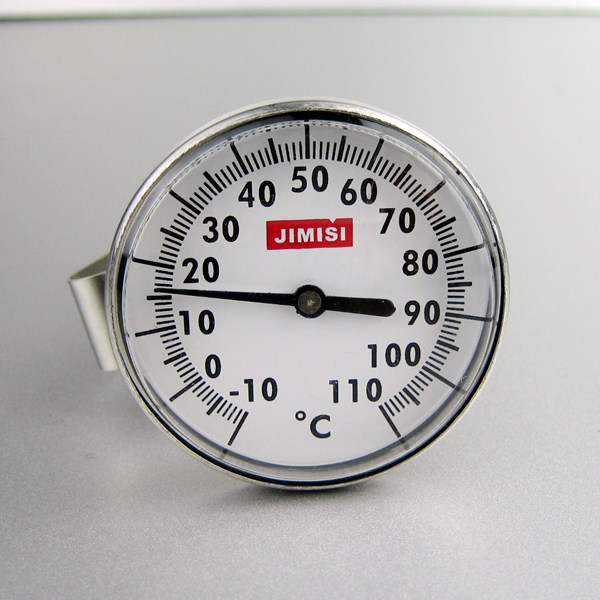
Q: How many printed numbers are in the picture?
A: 13